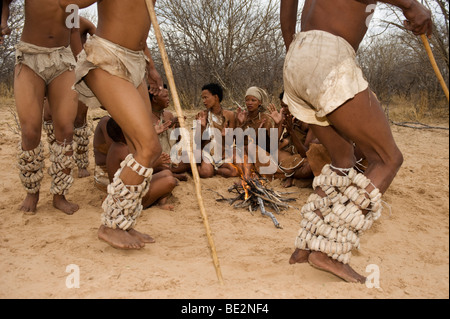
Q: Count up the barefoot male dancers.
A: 4